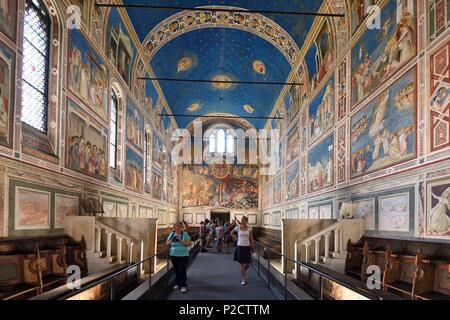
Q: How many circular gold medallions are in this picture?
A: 5